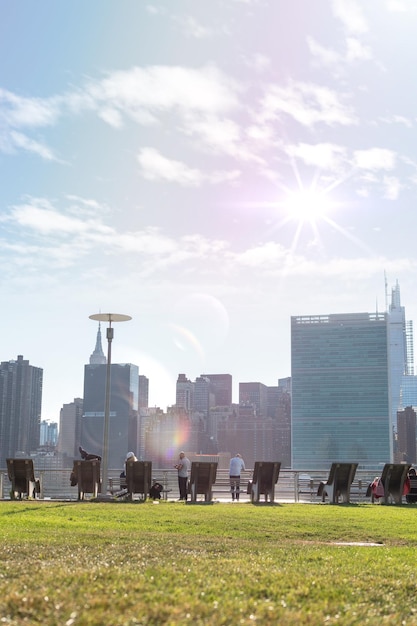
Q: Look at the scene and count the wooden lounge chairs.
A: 7